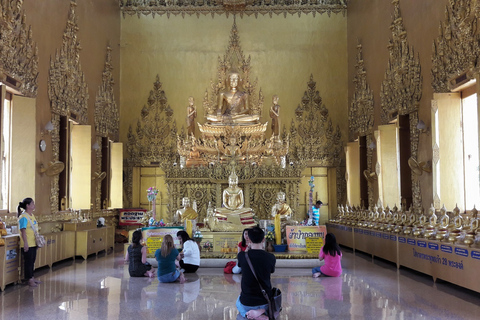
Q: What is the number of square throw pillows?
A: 0